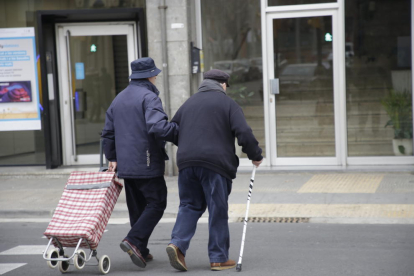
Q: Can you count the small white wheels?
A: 4